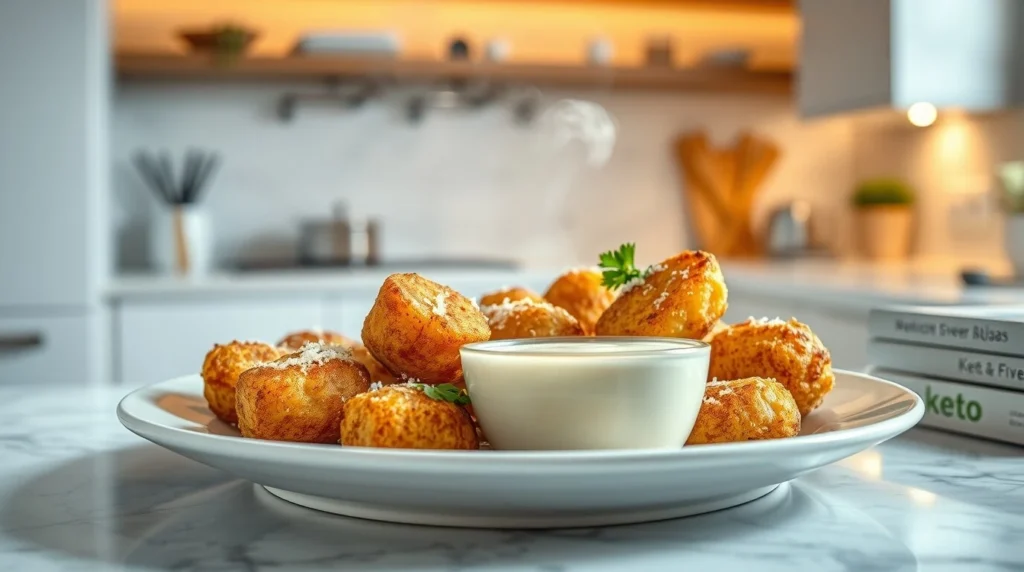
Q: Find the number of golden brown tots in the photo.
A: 11